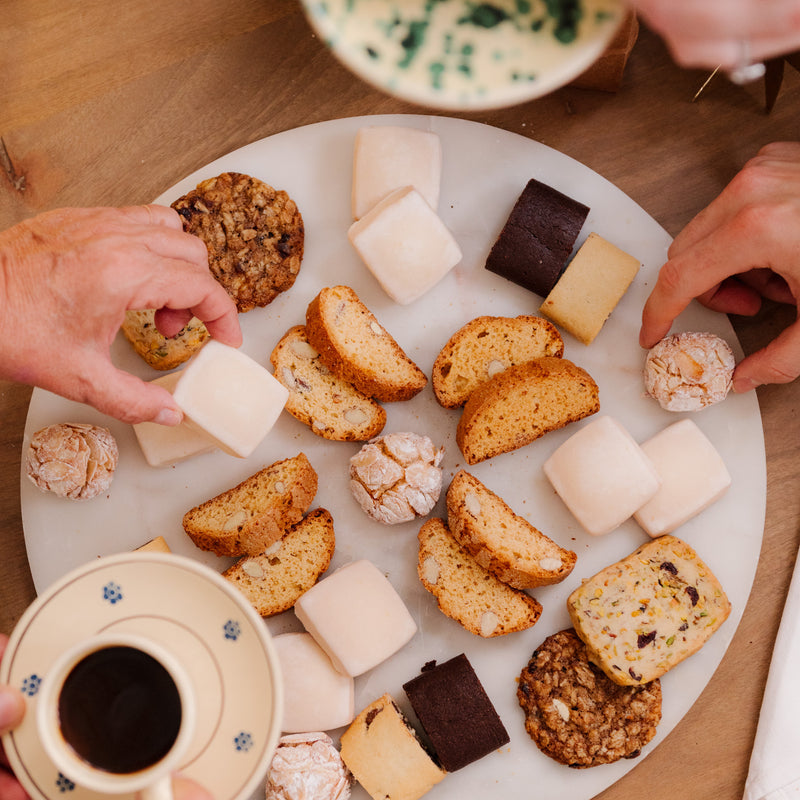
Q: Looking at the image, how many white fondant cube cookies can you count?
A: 8